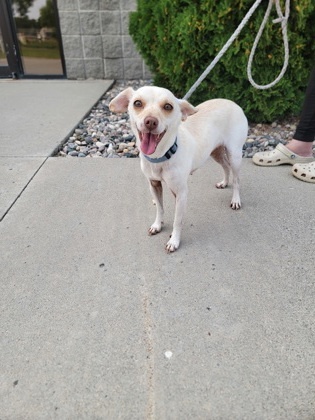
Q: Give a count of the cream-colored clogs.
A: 2